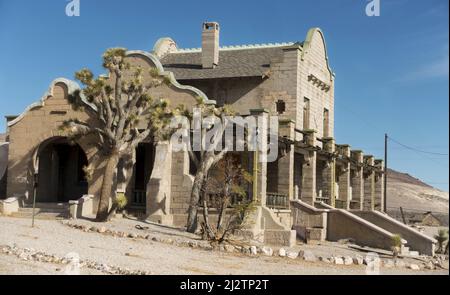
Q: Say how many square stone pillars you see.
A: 8